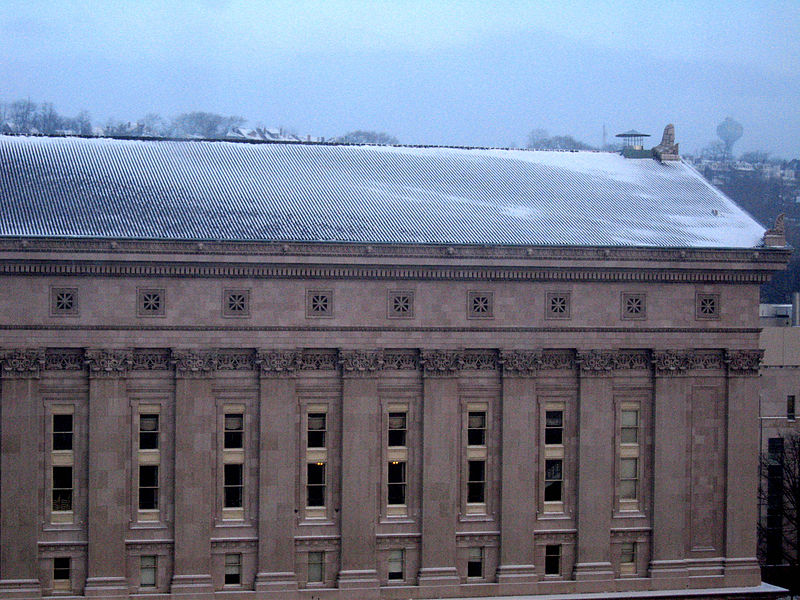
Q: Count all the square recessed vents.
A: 9